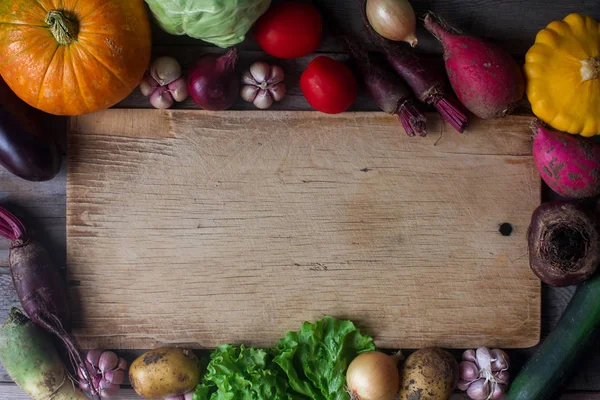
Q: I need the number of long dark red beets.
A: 3